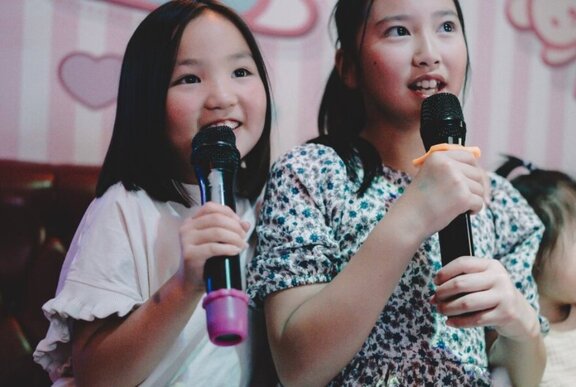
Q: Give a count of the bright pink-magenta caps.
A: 1